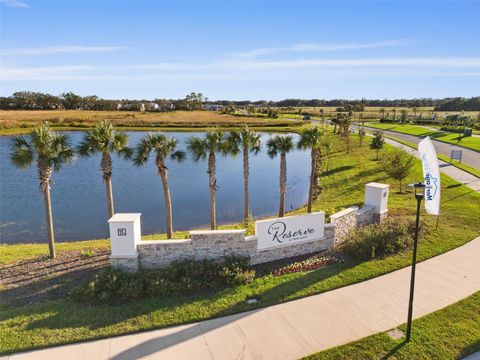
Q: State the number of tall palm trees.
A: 7